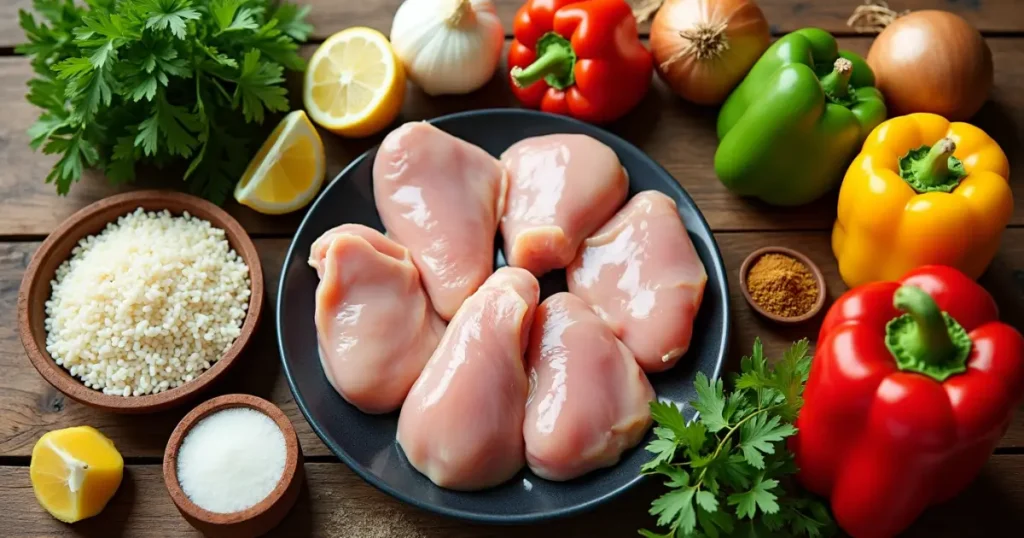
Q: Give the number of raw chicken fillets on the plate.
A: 6